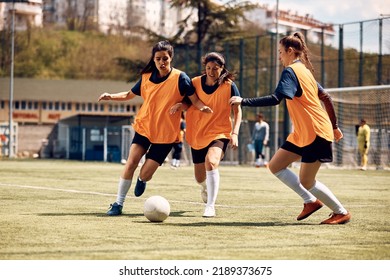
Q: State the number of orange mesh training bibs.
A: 3